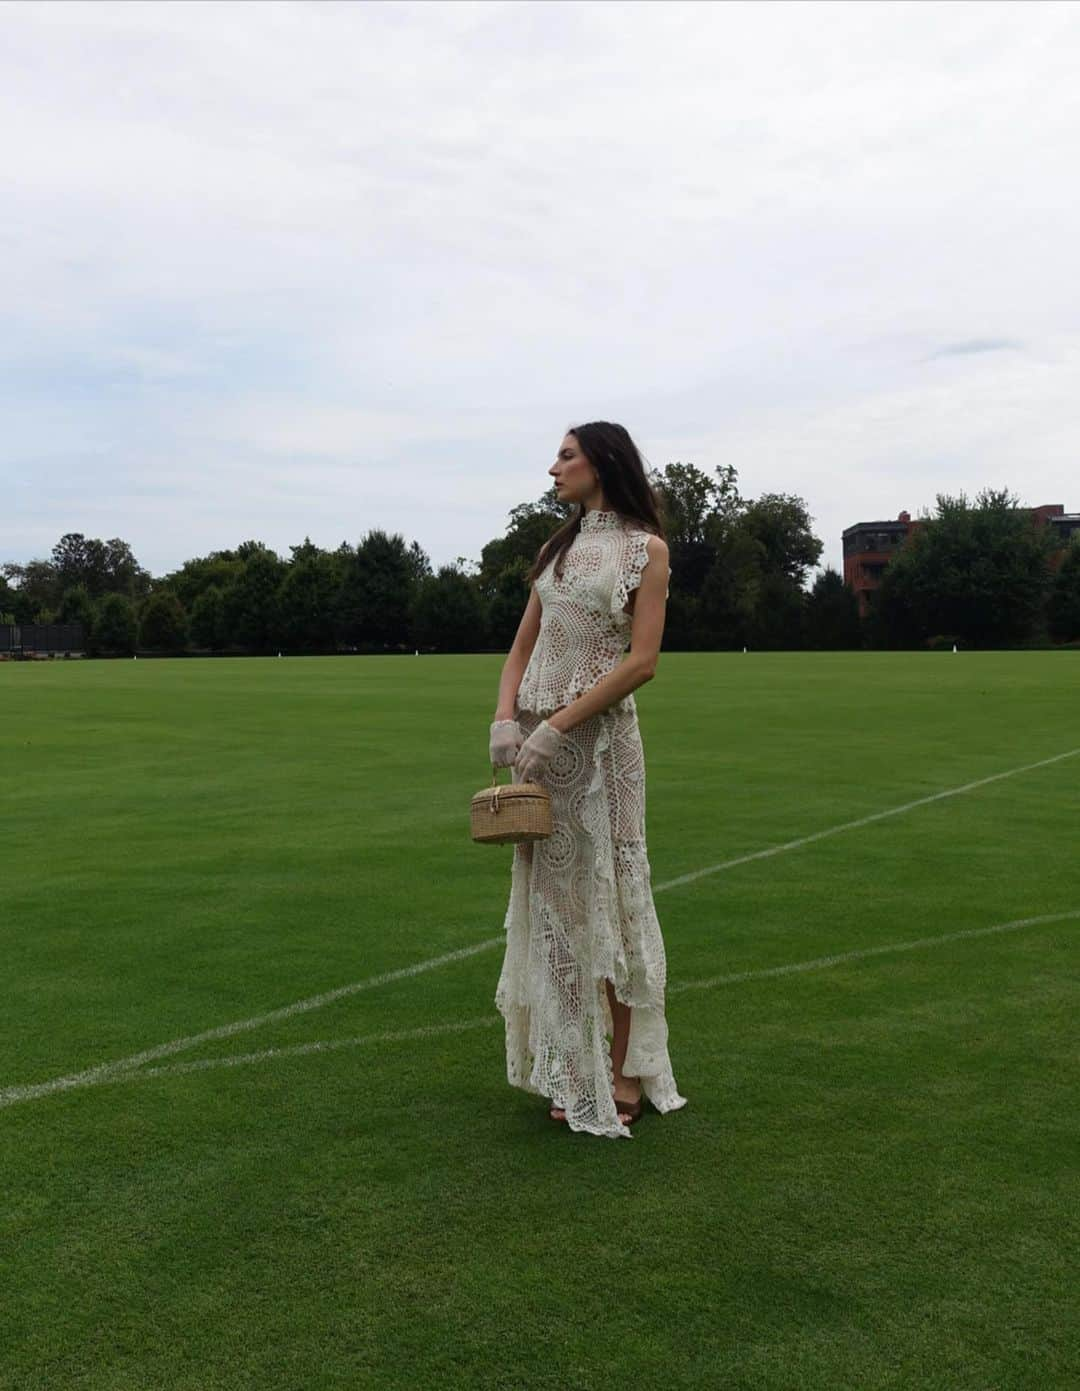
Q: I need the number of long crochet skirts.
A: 1